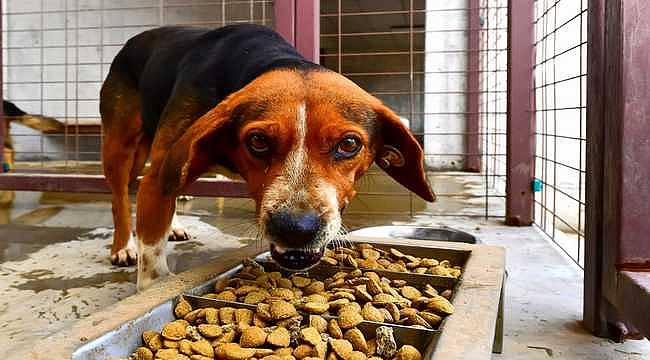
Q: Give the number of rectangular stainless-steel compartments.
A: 3